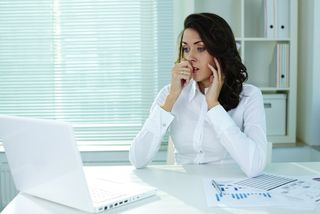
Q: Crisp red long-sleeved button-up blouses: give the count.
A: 0